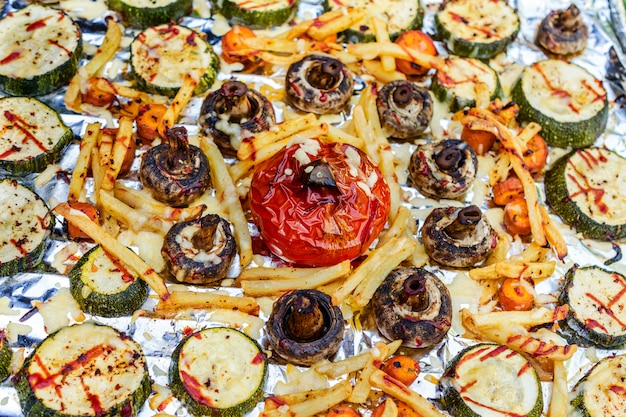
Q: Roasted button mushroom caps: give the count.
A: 10